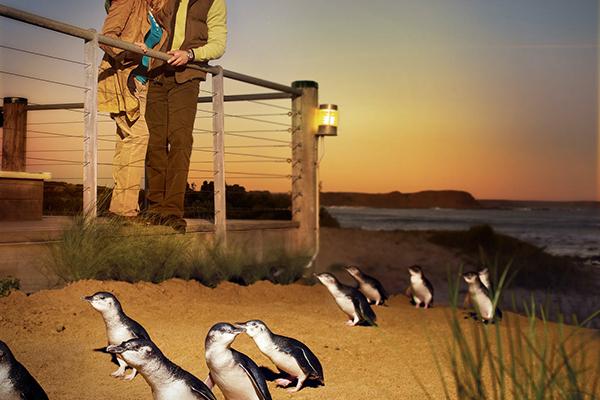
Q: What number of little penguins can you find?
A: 10